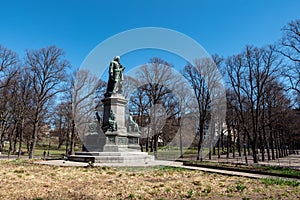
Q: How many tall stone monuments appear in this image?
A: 1